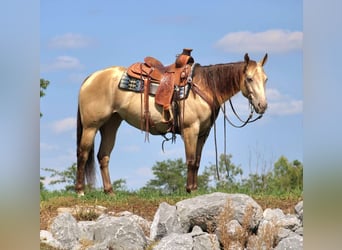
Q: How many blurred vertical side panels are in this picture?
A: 2